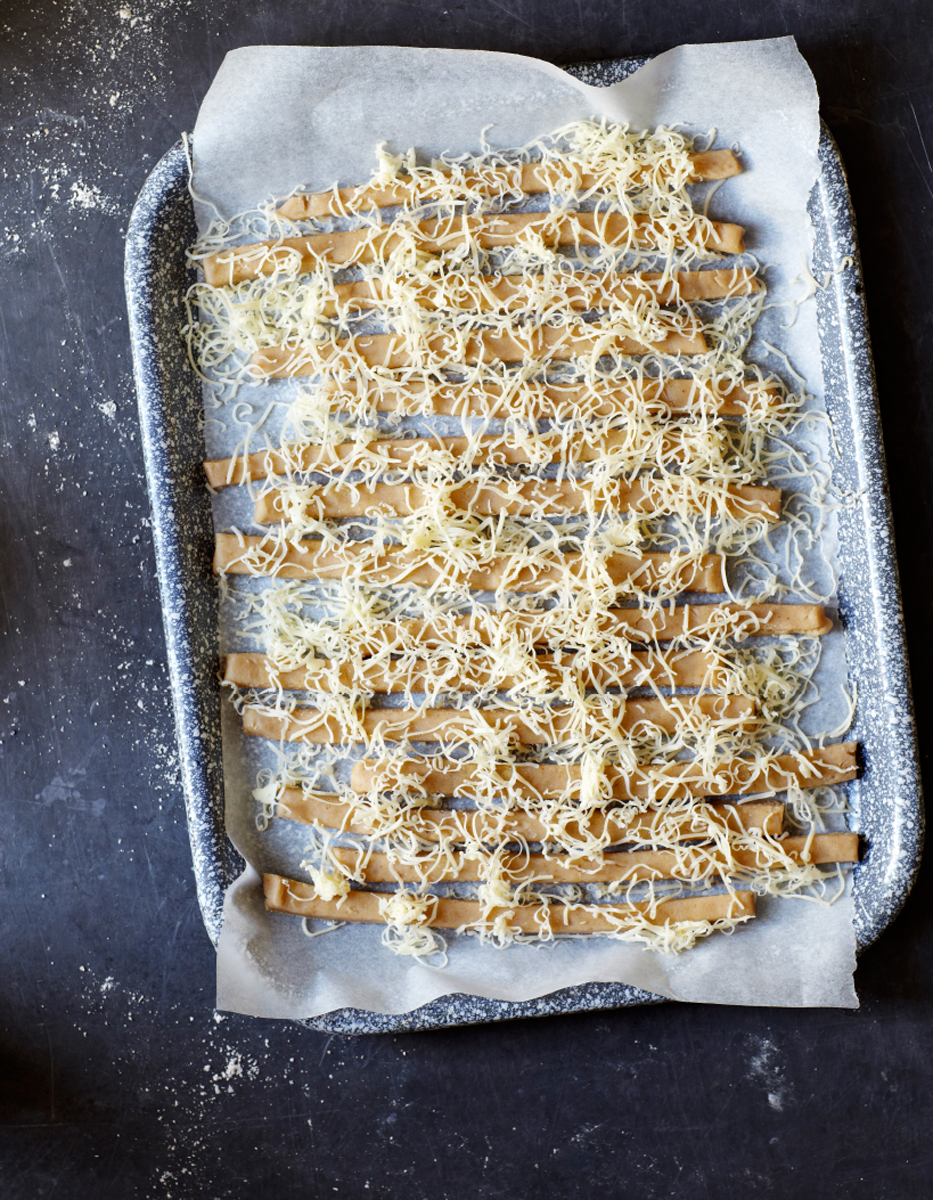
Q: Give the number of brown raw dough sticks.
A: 15